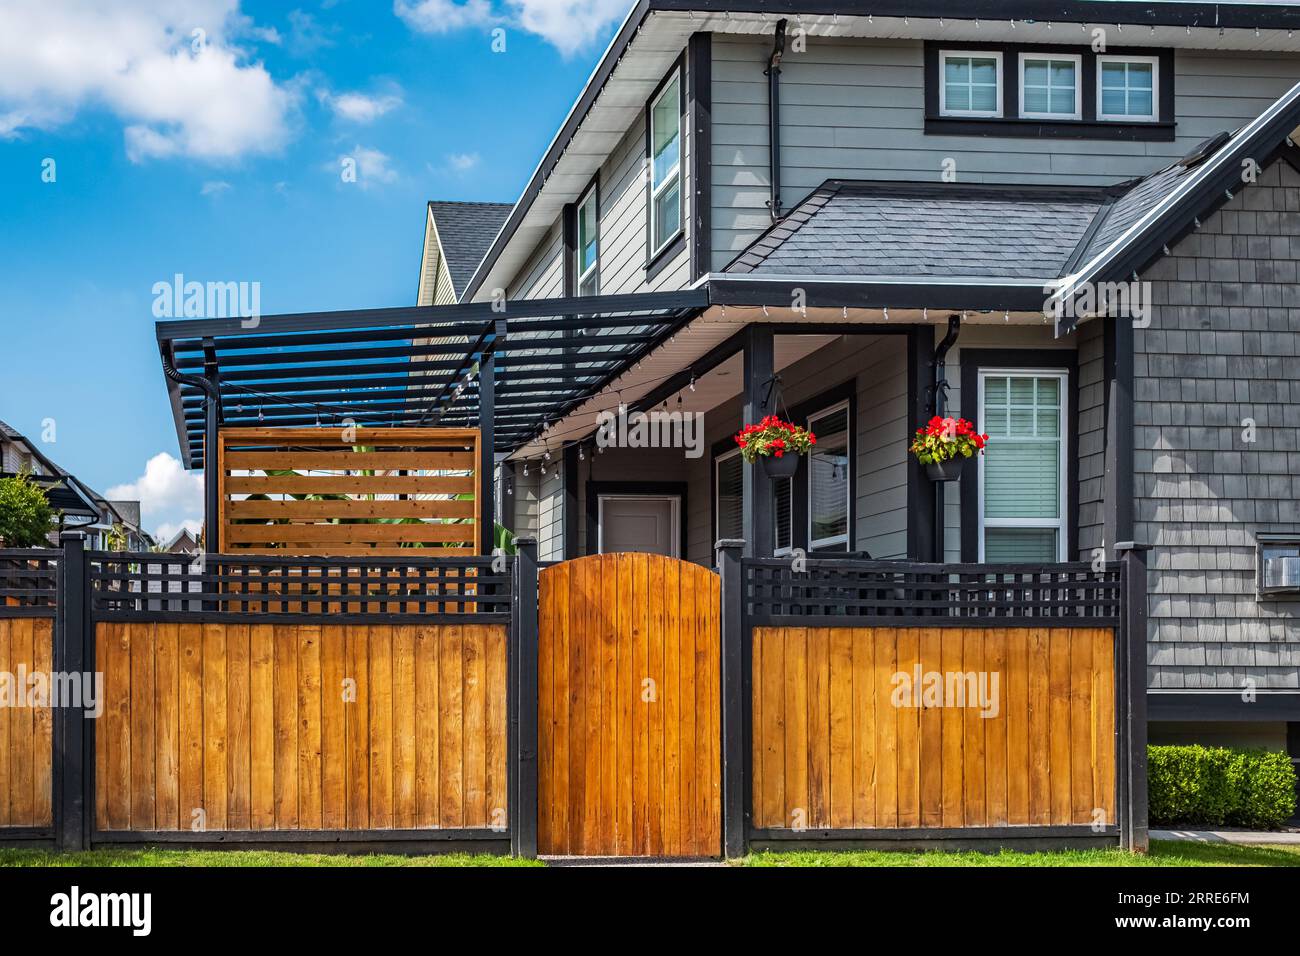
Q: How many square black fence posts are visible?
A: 4